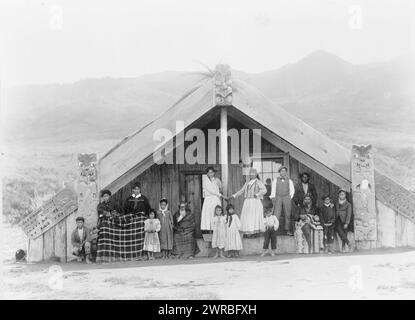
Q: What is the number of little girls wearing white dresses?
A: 3